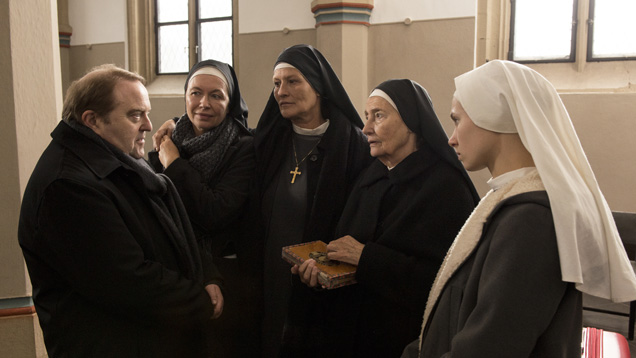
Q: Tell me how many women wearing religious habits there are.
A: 4